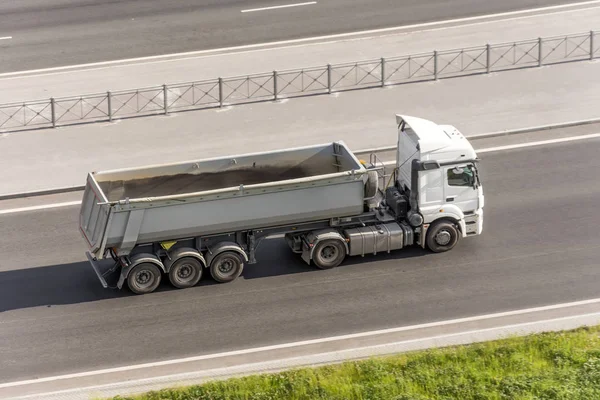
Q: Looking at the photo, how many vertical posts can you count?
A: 11